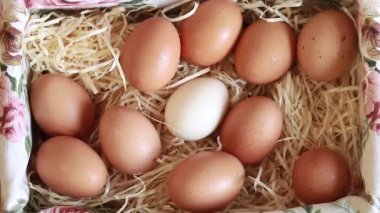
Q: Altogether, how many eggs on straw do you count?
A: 11